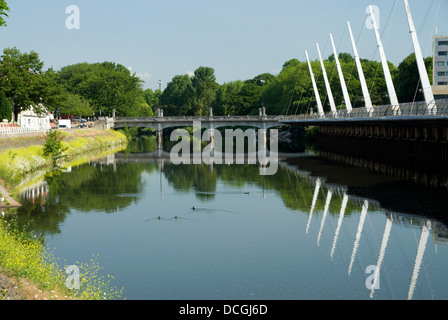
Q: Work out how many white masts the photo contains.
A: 6